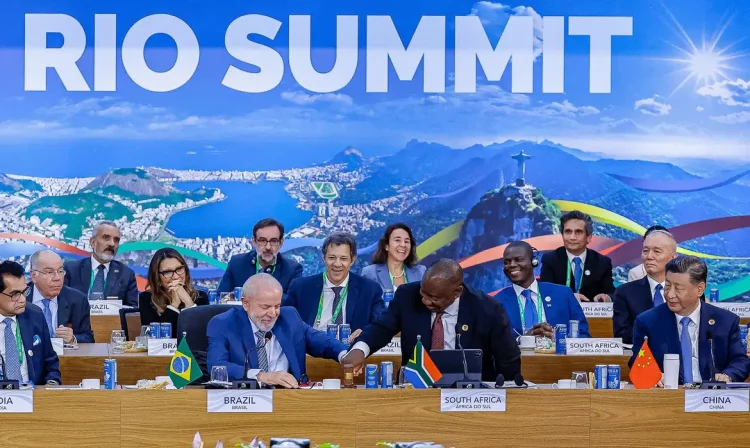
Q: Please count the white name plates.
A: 11